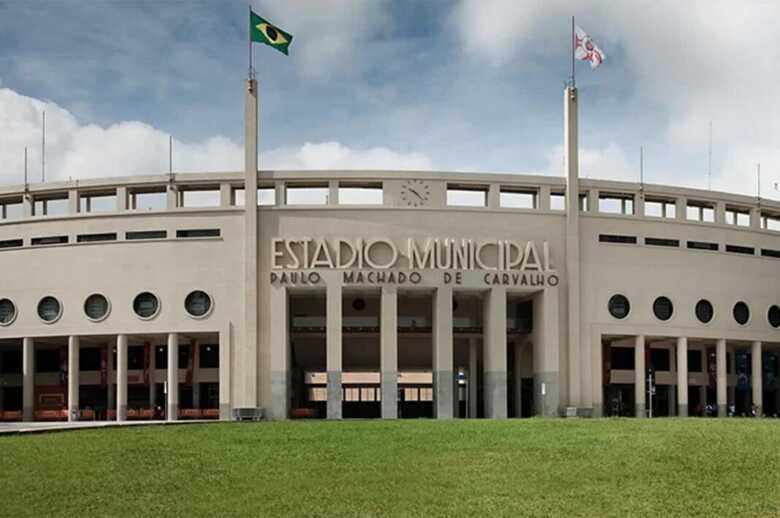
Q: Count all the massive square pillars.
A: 6